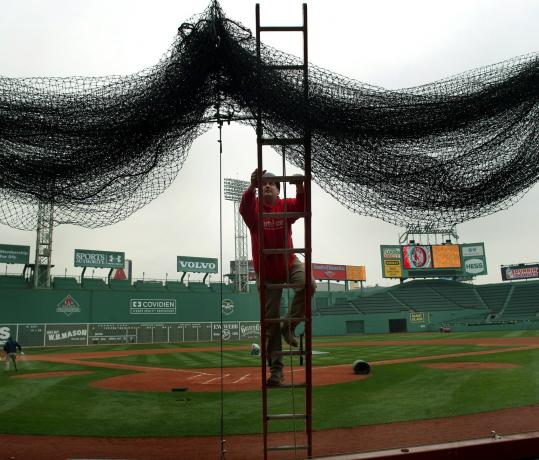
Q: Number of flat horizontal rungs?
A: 12